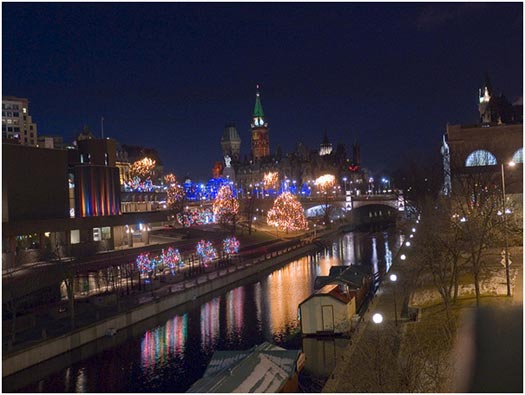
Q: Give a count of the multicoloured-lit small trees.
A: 4